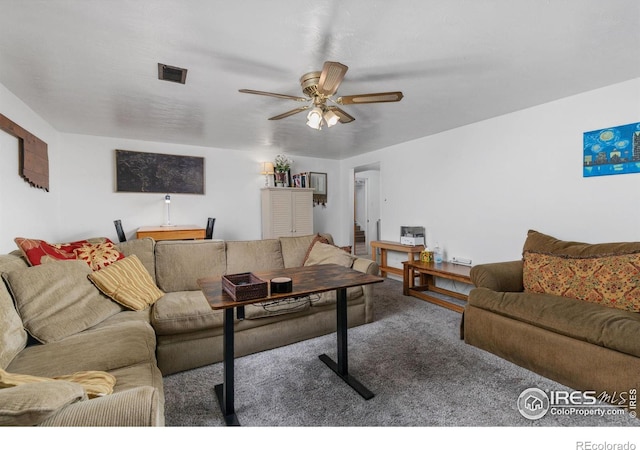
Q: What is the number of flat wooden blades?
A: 5